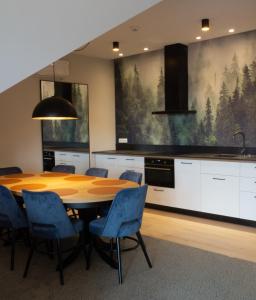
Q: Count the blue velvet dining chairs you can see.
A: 7